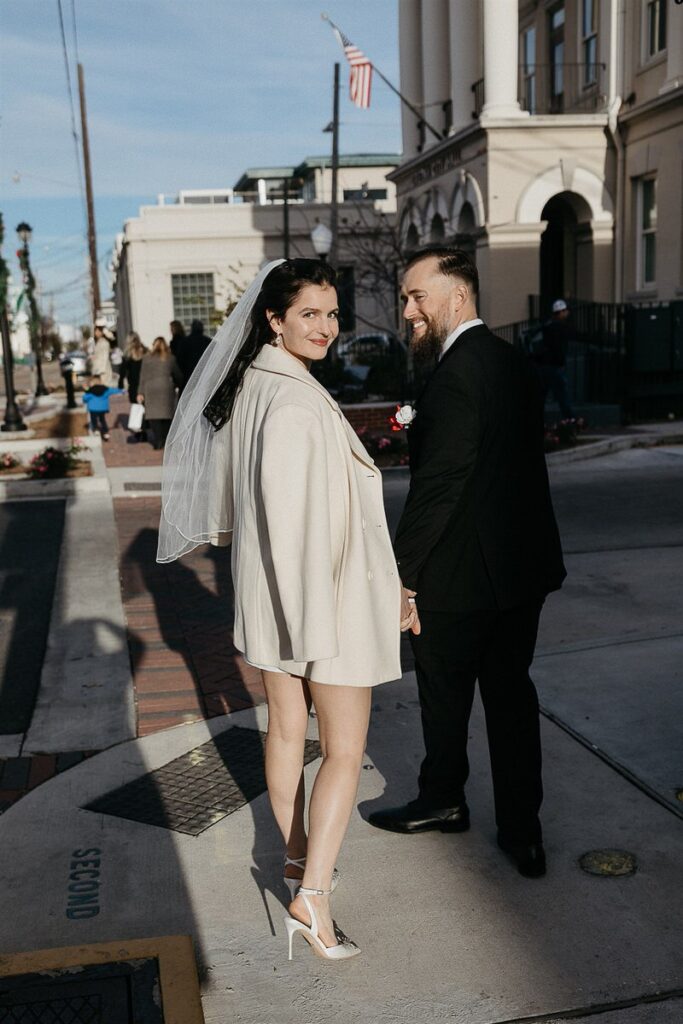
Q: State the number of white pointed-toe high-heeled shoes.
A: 2